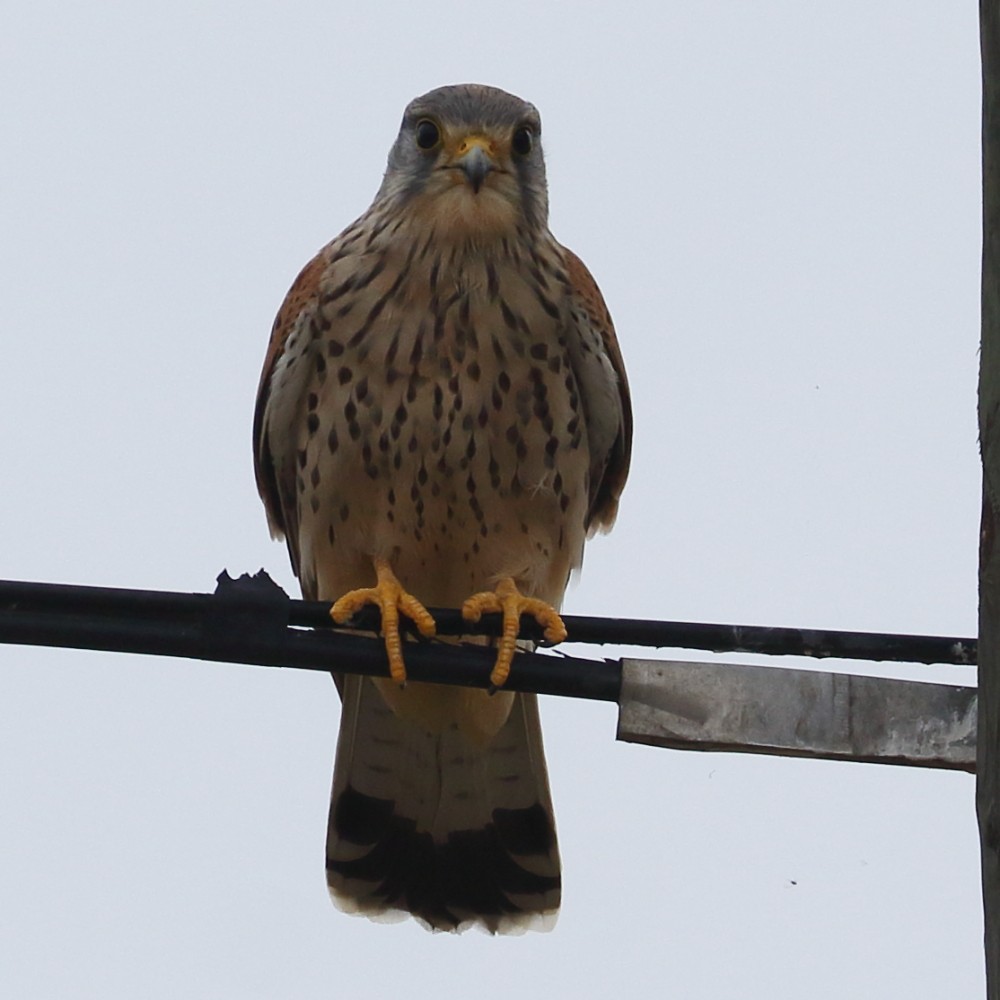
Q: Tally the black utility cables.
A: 2